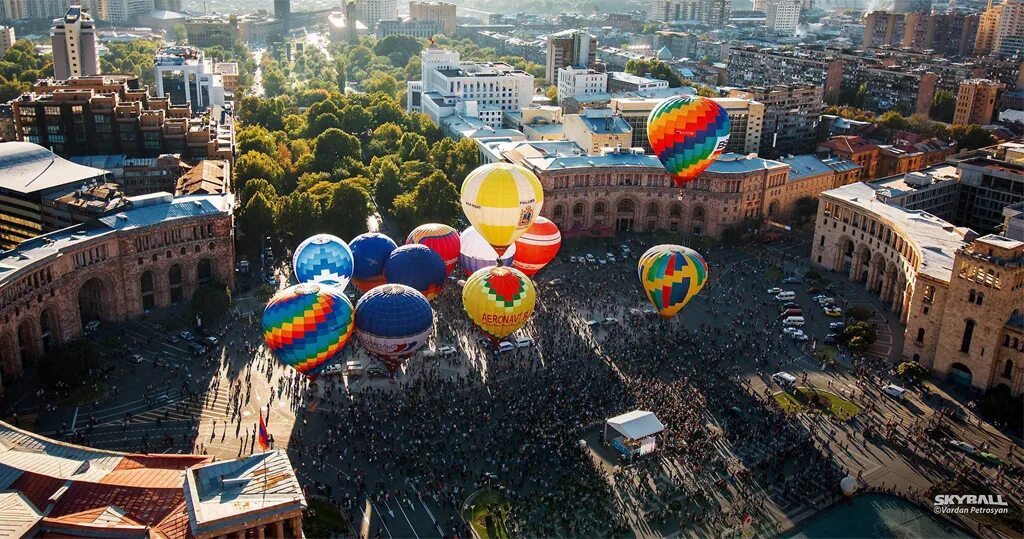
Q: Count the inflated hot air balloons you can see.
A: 12